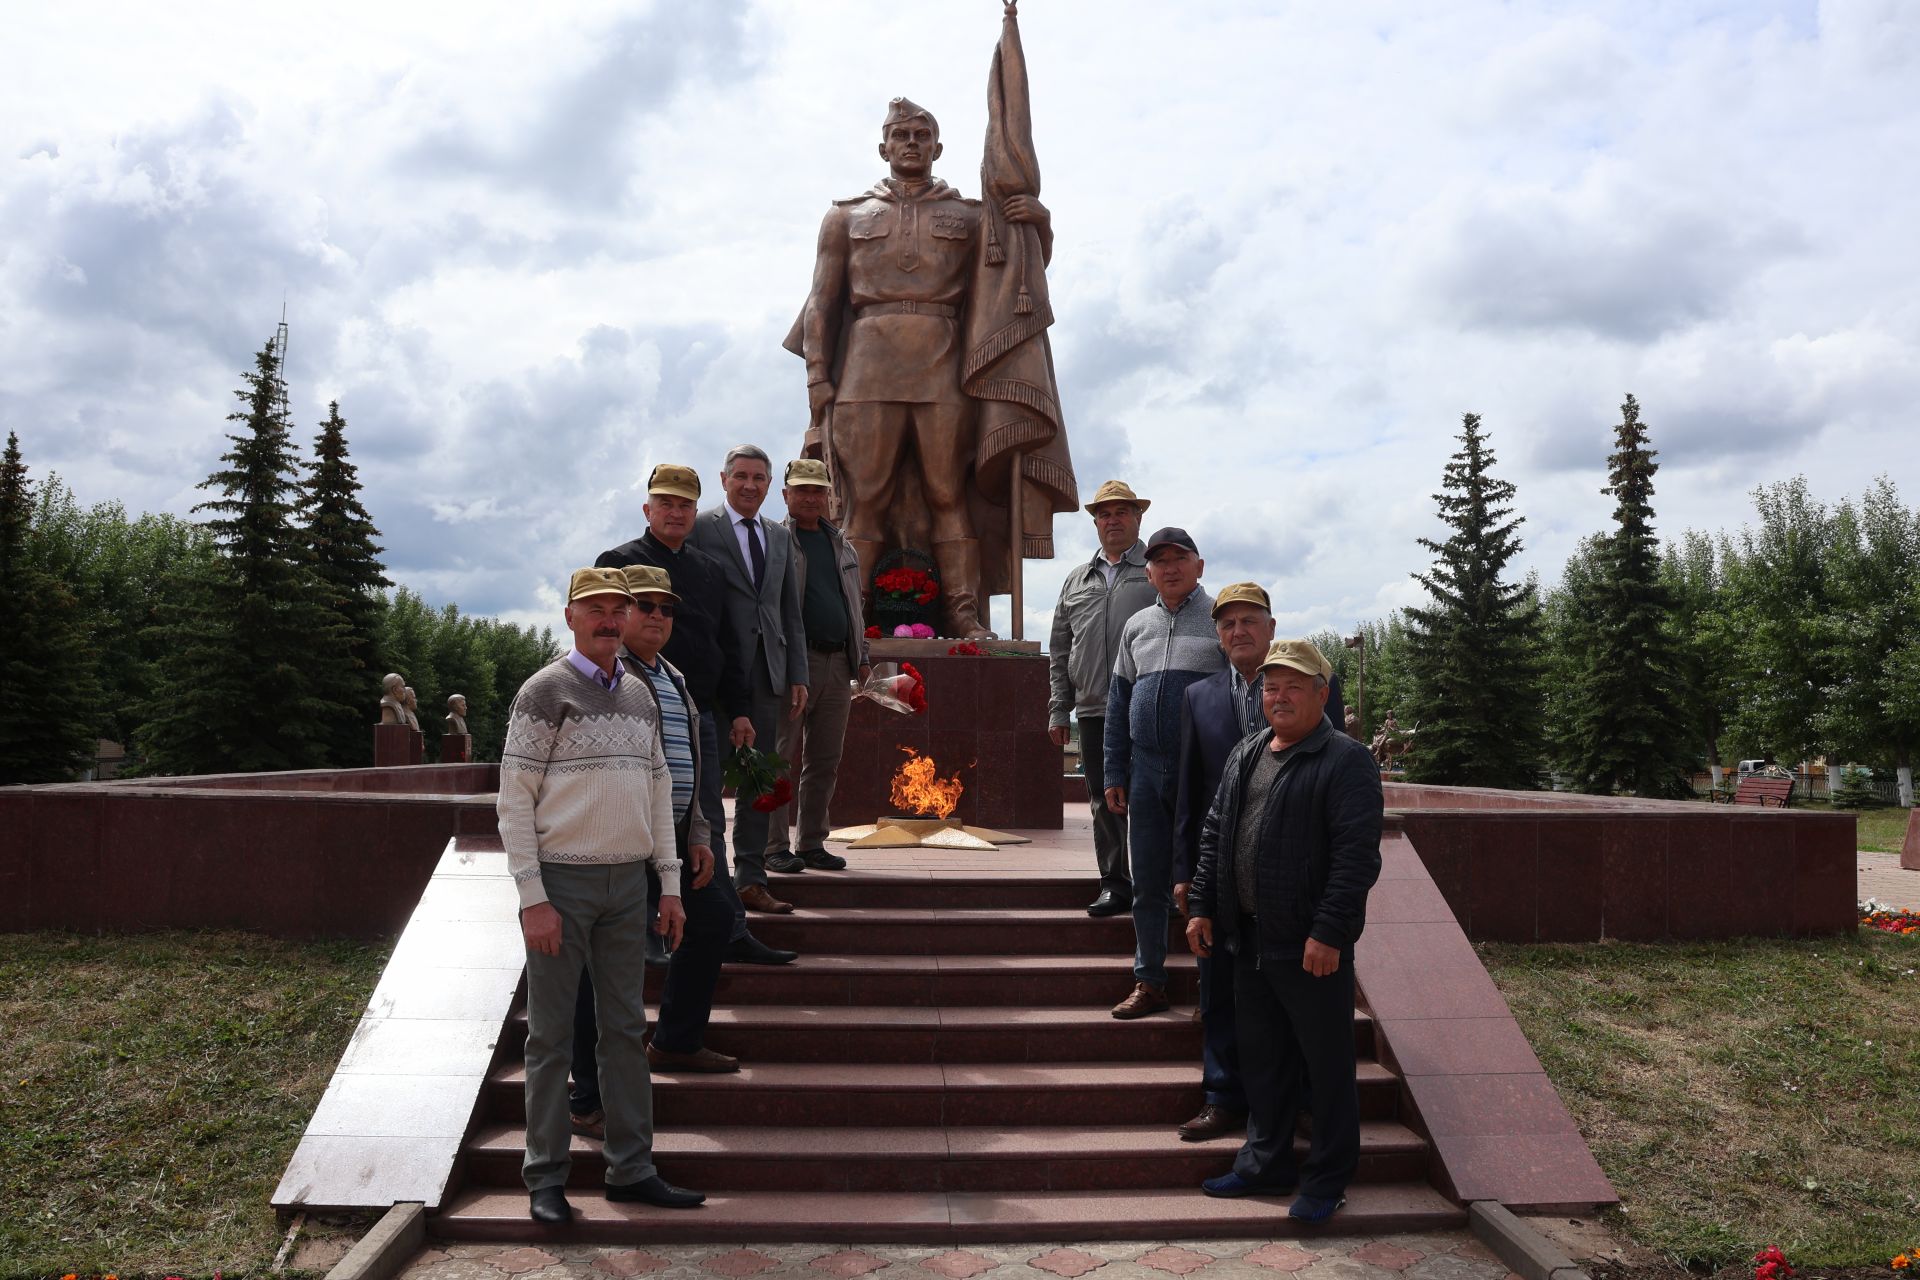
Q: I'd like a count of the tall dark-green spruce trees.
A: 5